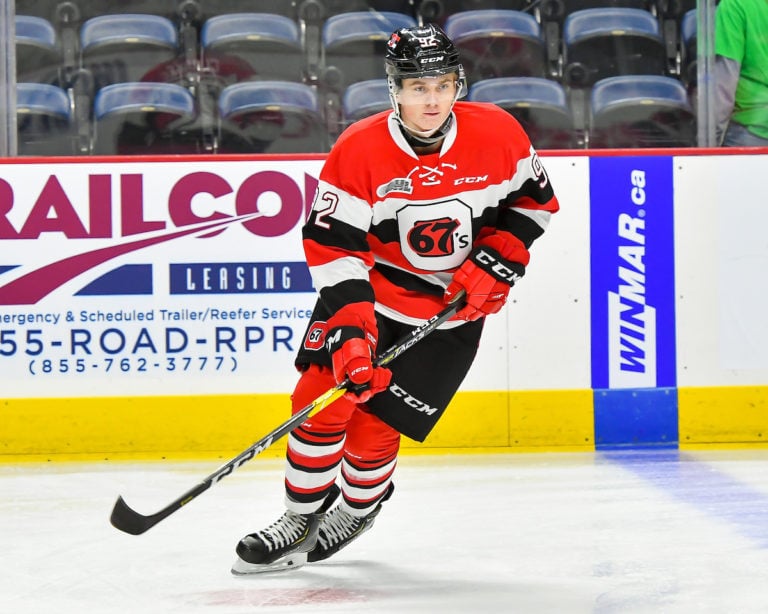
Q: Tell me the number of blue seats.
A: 13